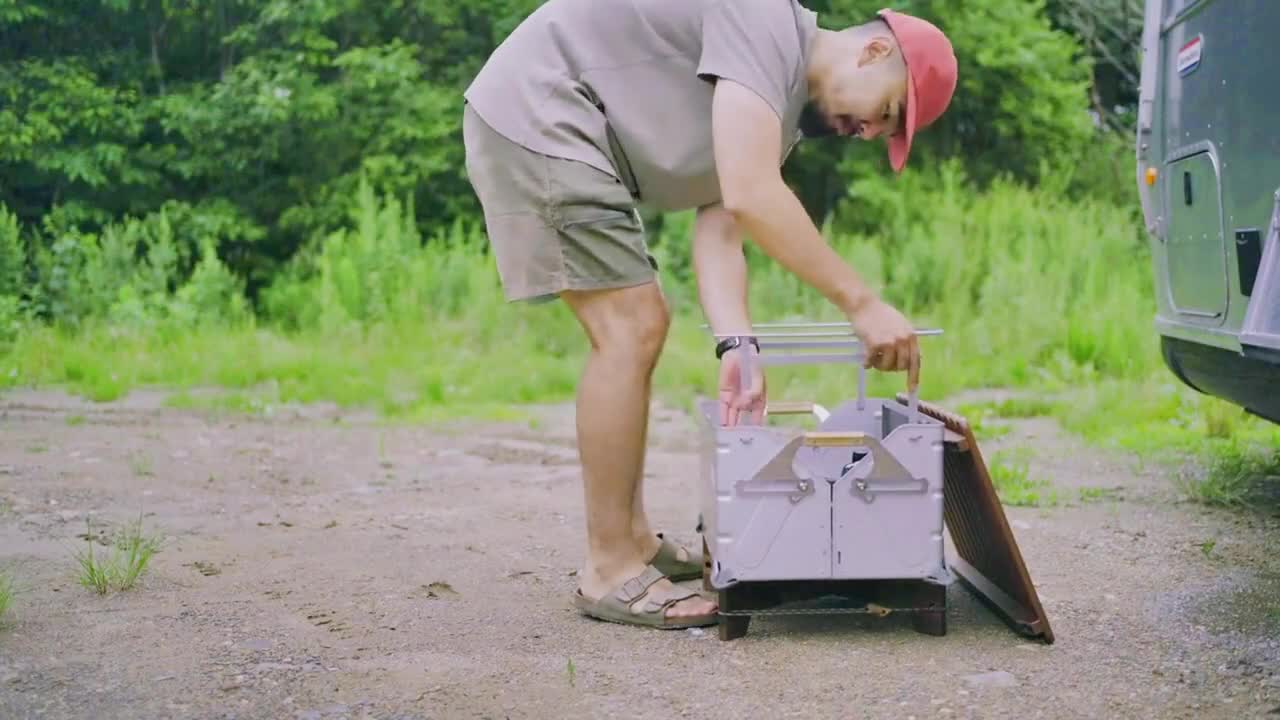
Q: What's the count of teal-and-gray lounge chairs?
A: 0